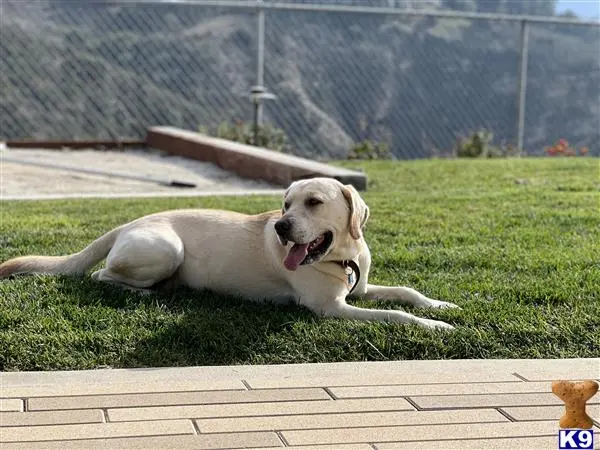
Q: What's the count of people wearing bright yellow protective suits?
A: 0